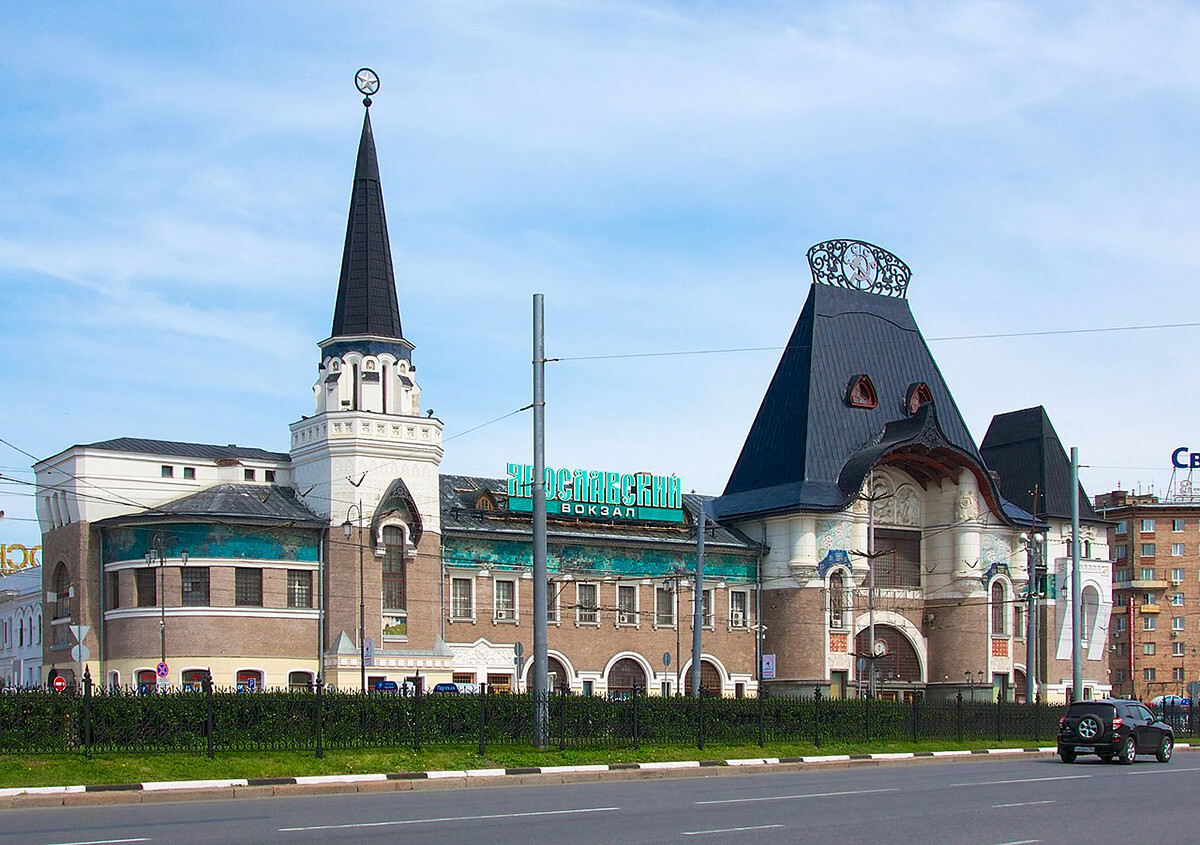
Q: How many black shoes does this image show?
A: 0